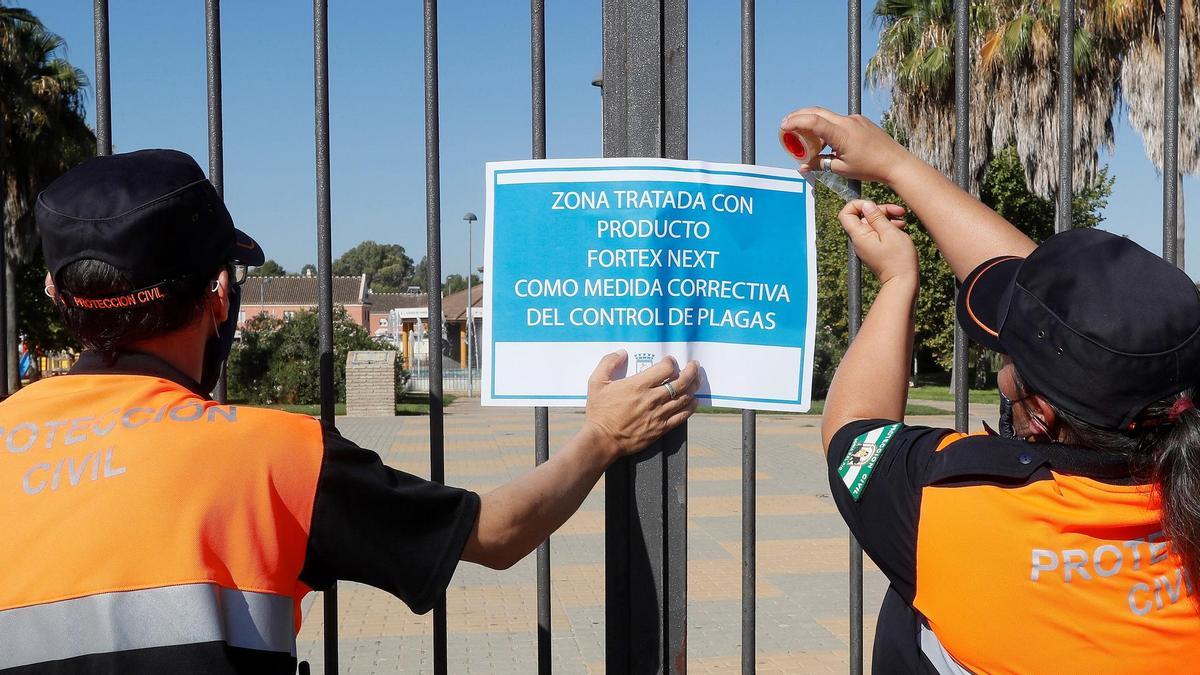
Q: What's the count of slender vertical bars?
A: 10